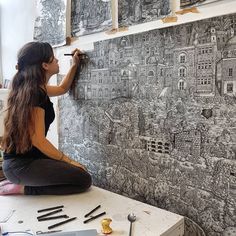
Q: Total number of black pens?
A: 7